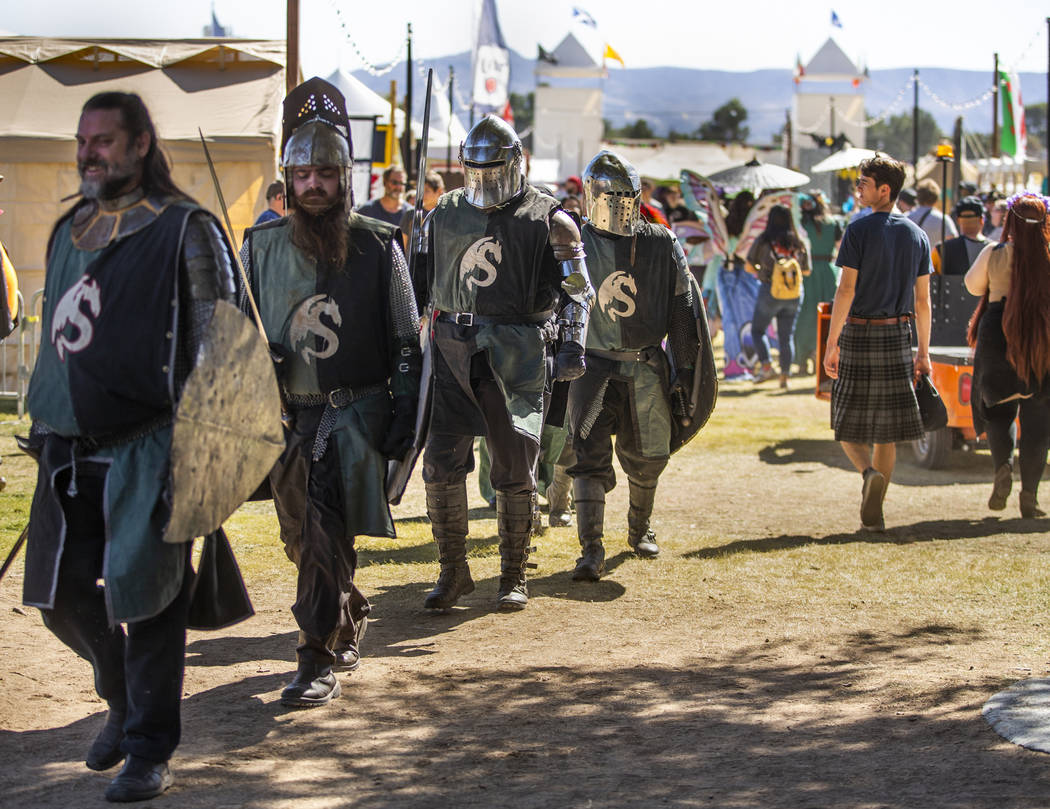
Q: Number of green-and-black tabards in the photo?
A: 4